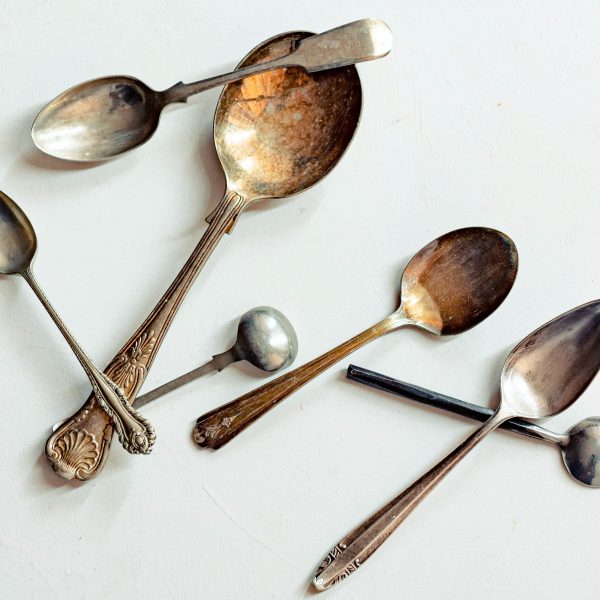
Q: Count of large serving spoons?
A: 1